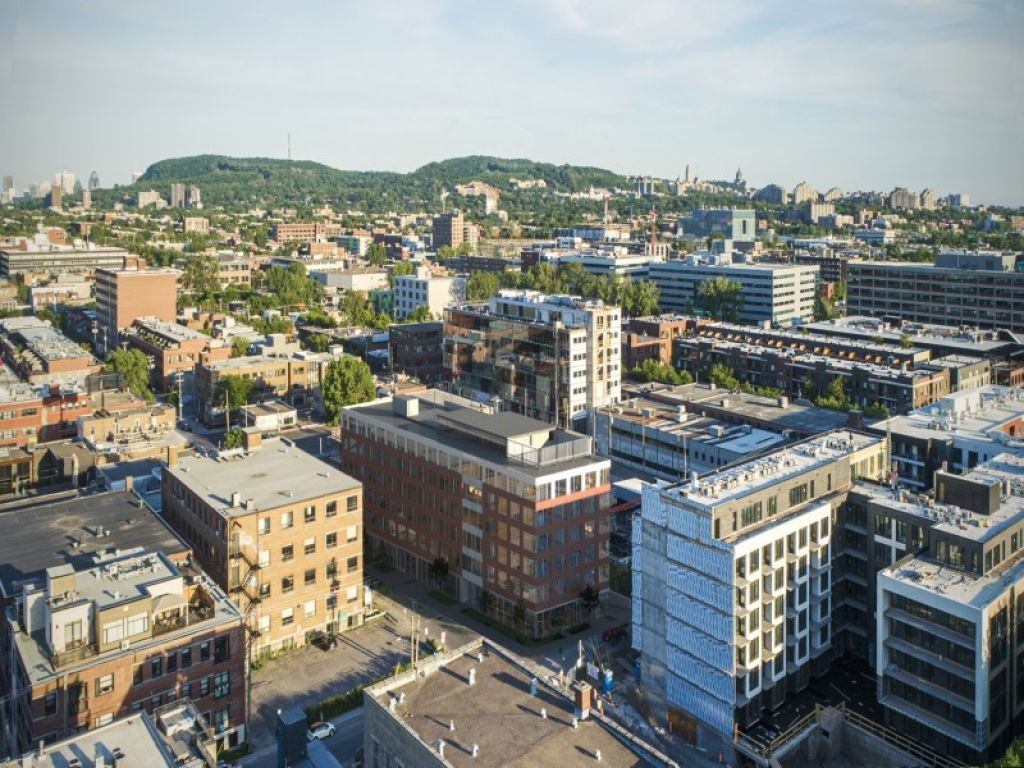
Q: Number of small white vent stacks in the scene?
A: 11